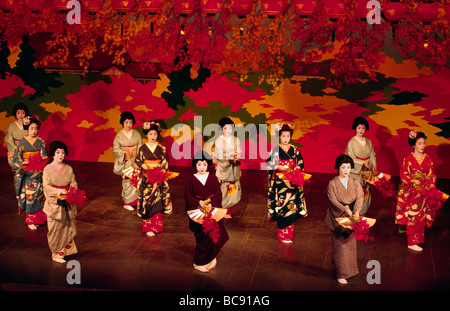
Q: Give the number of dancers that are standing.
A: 11